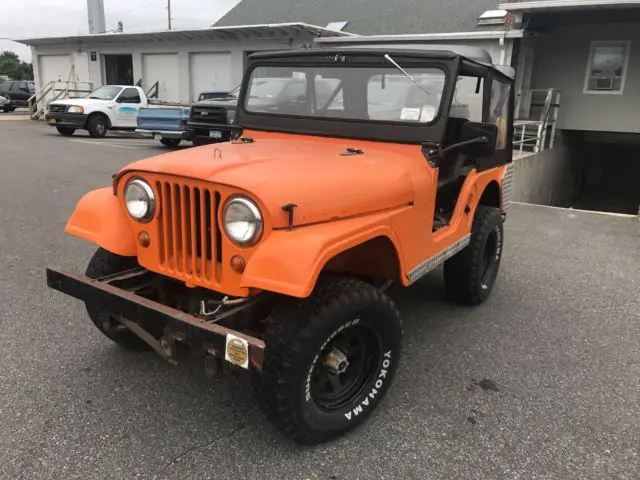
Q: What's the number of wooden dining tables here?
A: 0